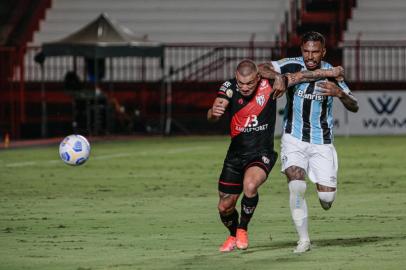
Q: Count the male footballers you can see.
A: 2